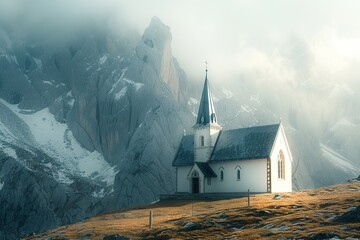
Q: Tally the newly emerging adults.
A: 0